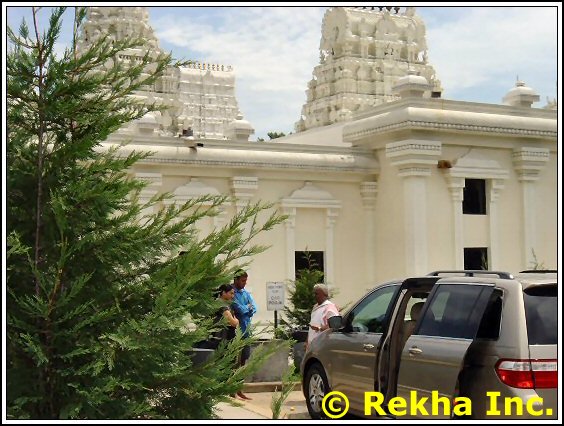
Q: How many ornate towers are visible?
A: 3